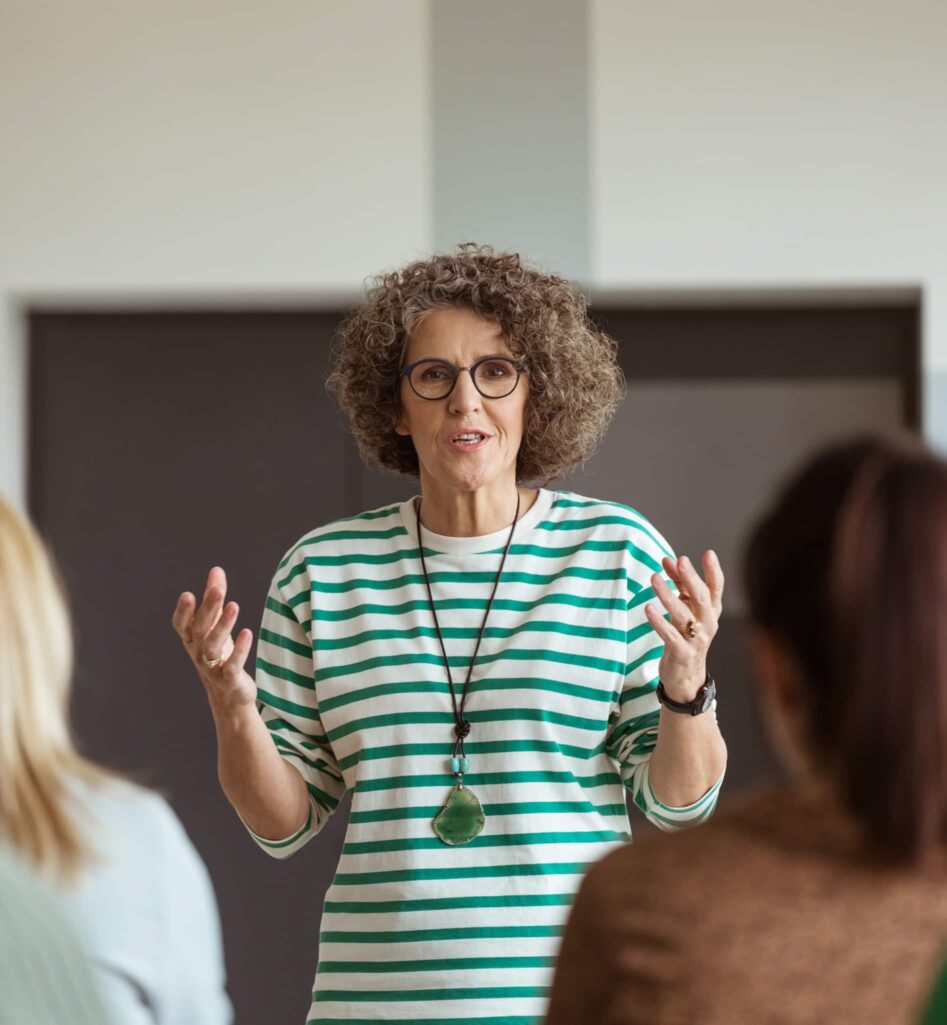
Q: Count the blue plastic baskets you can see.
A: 0